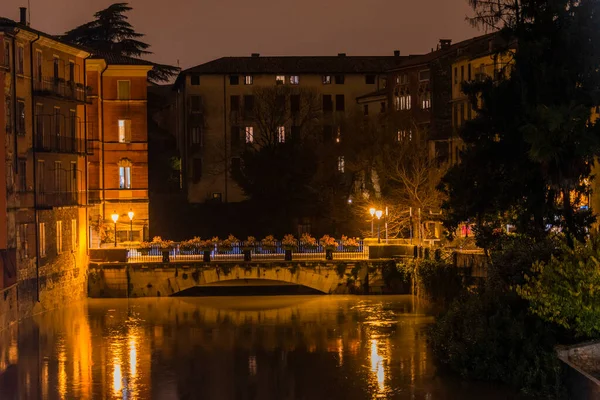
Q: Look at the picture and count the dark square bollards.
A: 5